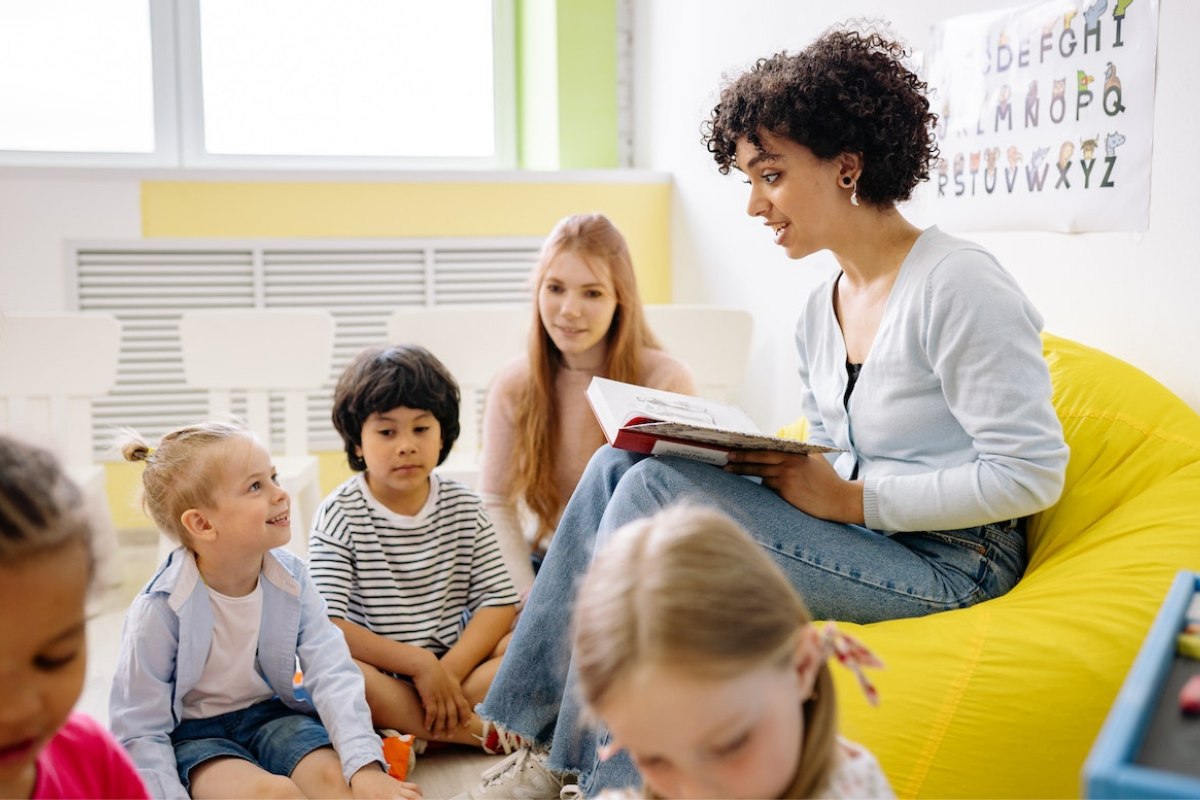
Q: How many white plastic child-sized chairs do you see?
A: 4